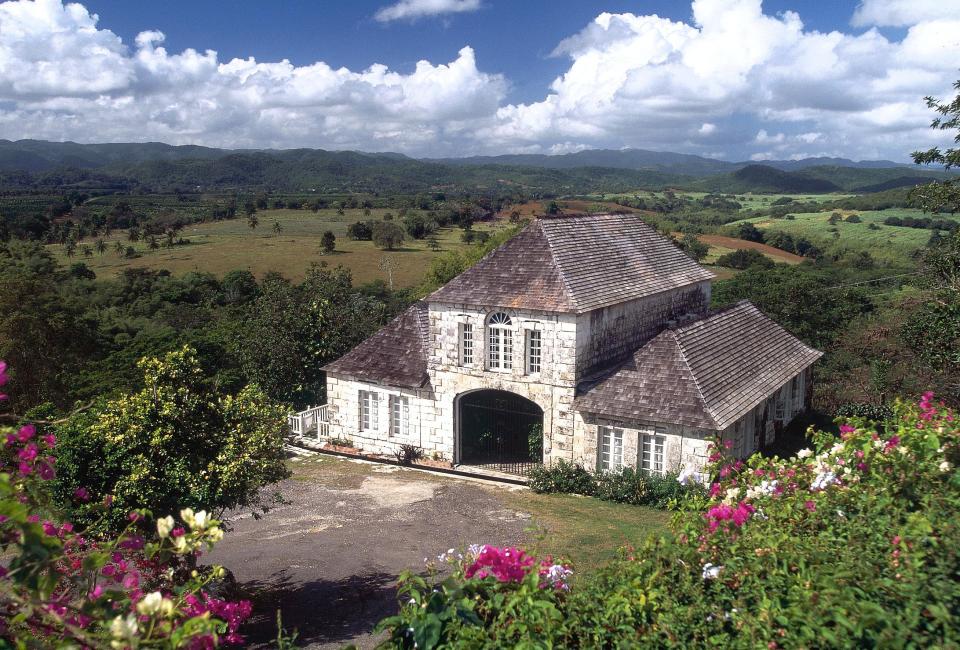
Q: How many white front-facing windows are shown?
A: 7